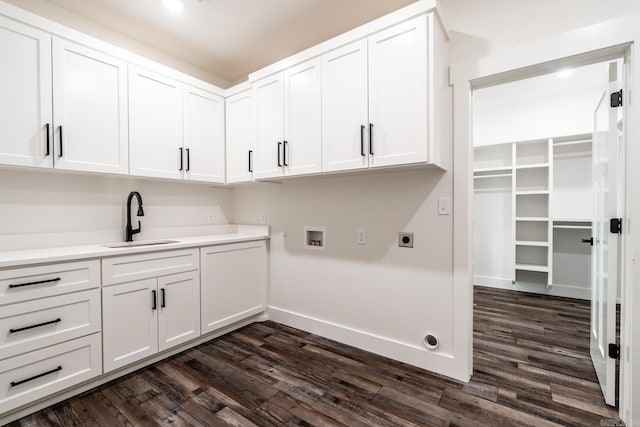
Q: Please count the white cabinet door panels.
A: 12